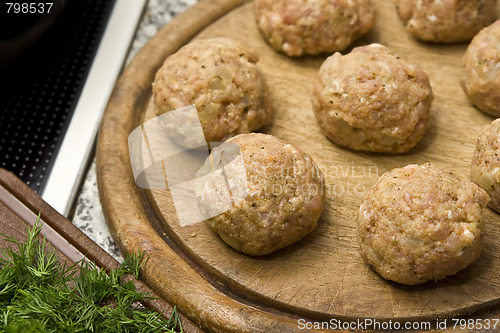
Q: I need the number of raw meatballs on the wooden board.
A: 8